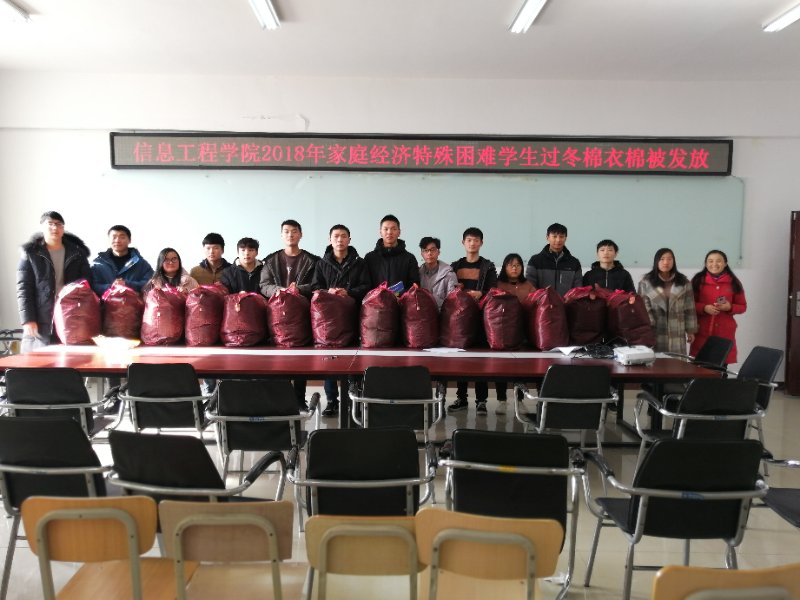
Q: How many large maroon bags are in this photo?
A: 14